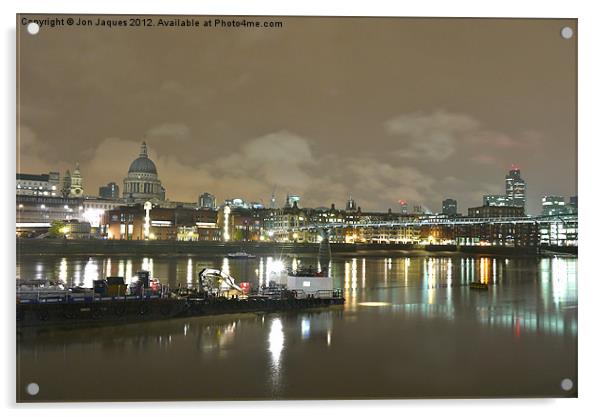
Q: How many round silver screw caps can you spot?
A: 4